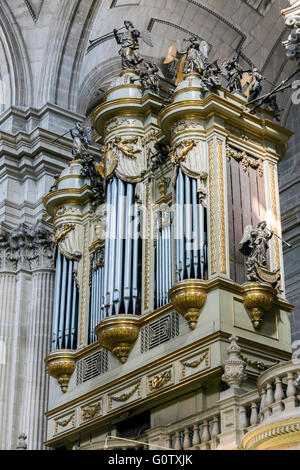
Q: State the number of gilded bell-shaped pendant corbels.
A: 4